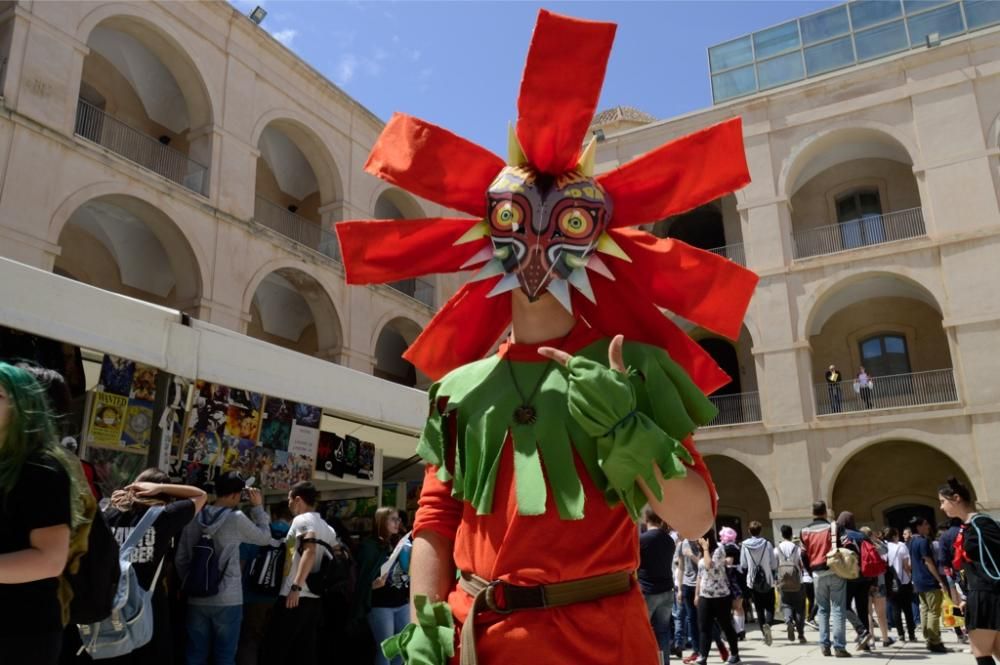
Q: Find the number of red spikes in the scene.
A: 7